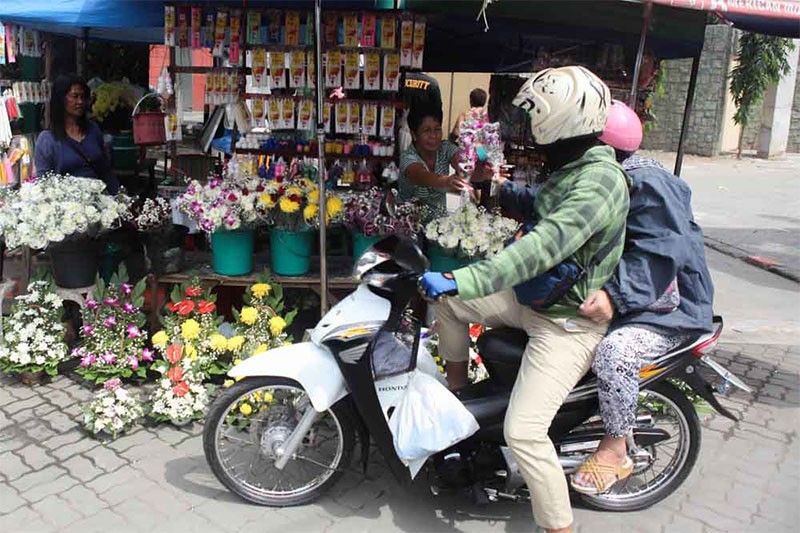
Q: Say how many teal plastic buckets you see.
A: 4